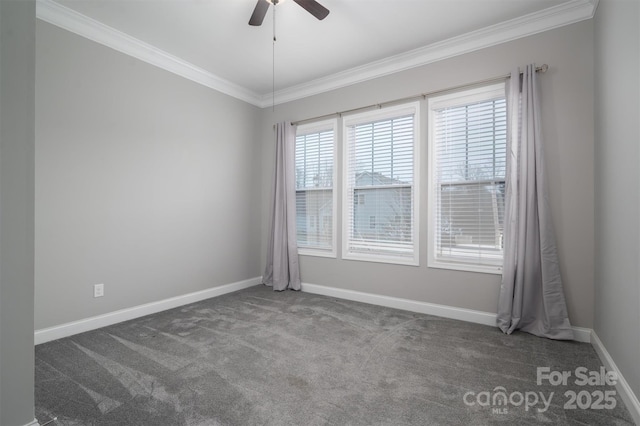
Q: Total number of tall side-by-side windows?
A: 3